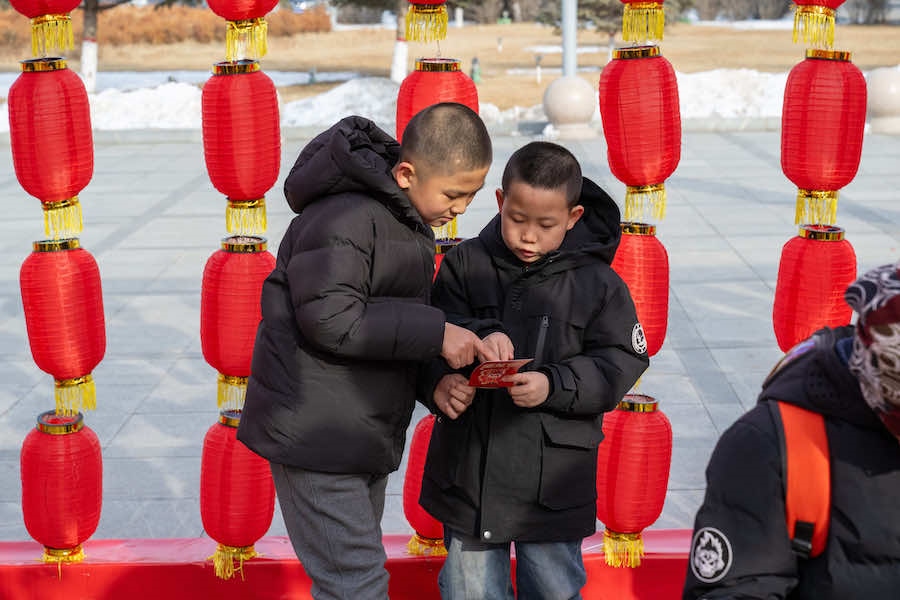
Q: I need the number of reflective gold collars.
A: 13